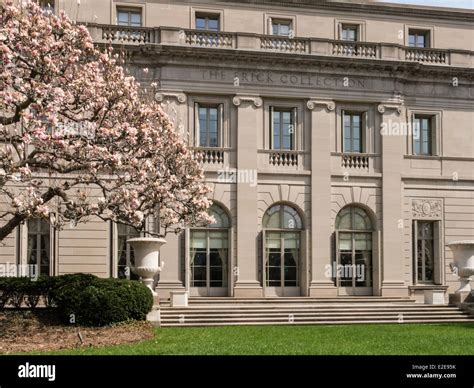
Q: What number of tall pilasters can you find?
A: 4